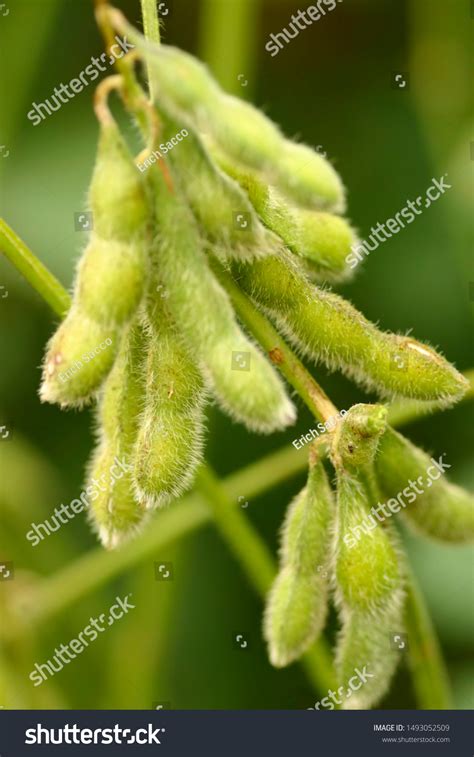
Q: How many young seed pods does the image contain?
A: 11